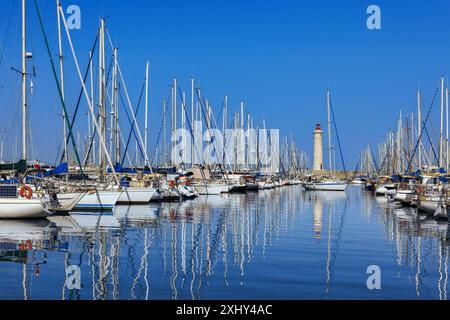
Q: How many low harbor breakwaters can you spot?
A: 1